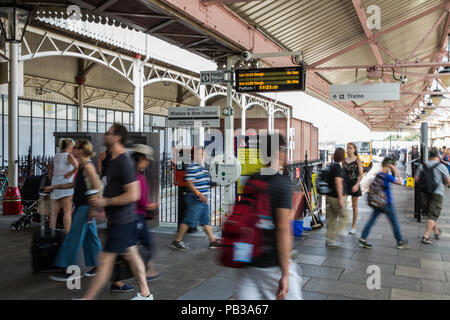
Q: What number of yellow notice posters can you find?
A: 1